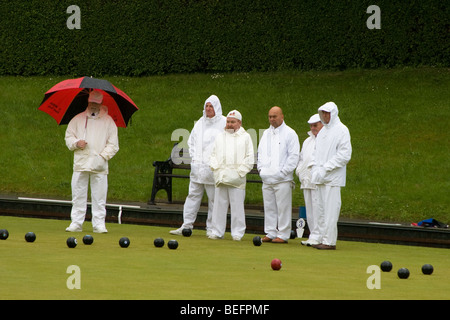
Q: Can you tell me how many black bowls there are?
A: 12